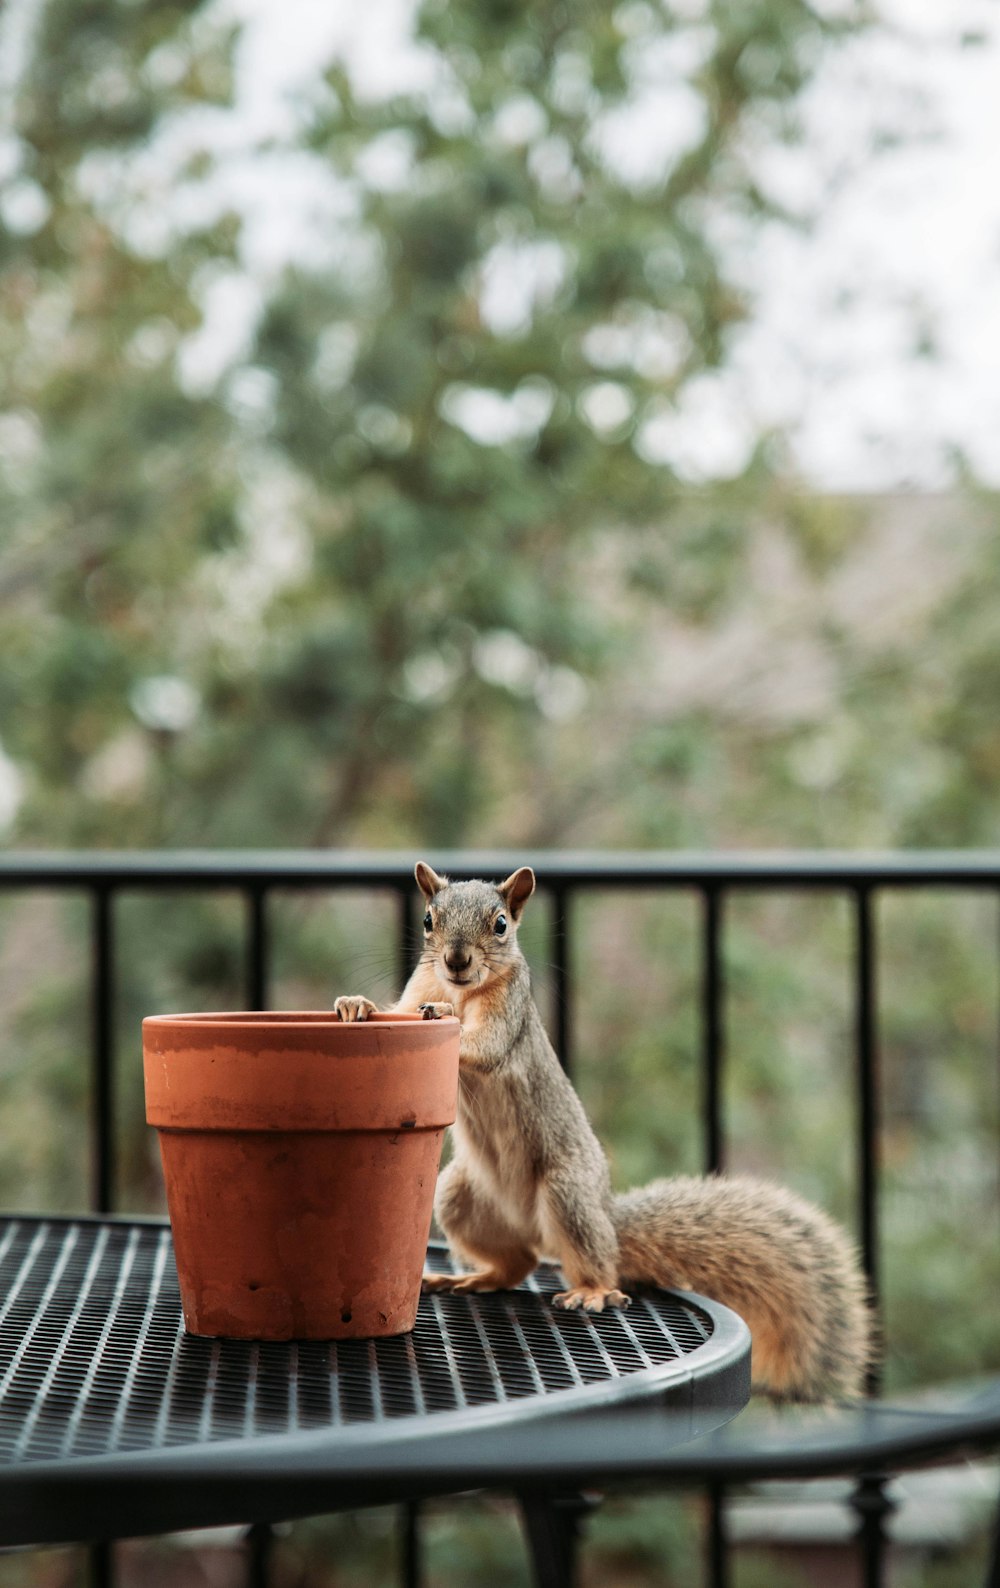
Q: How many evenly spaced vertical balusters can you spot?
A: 6